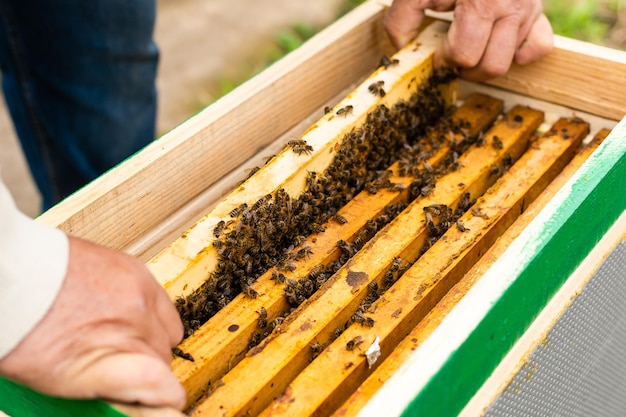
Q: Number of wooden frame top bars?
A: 5